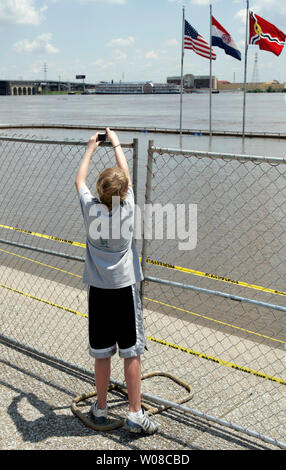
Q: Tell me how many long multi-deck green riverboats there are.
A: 1